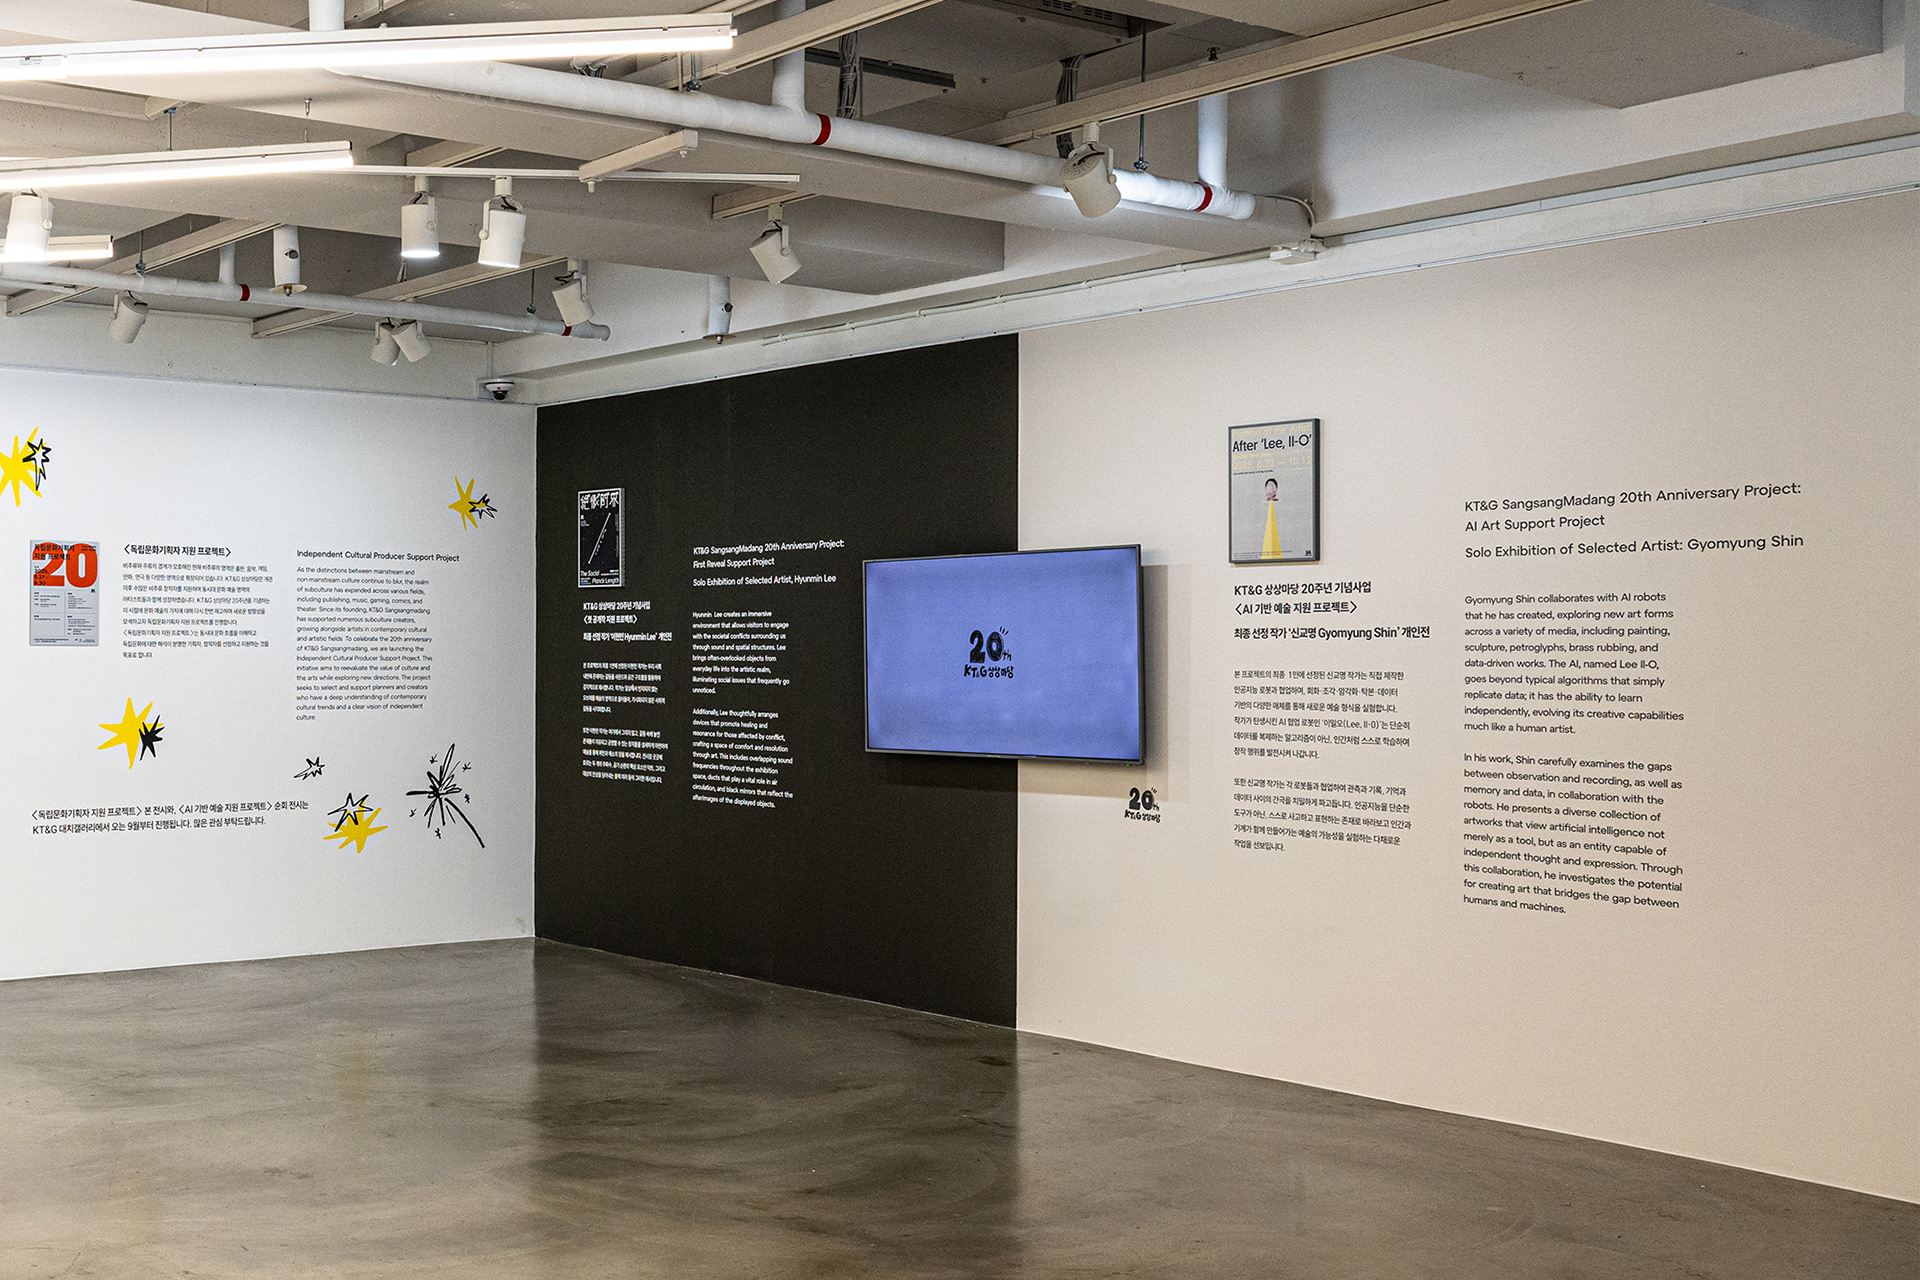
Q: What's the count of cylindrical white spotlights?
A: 9